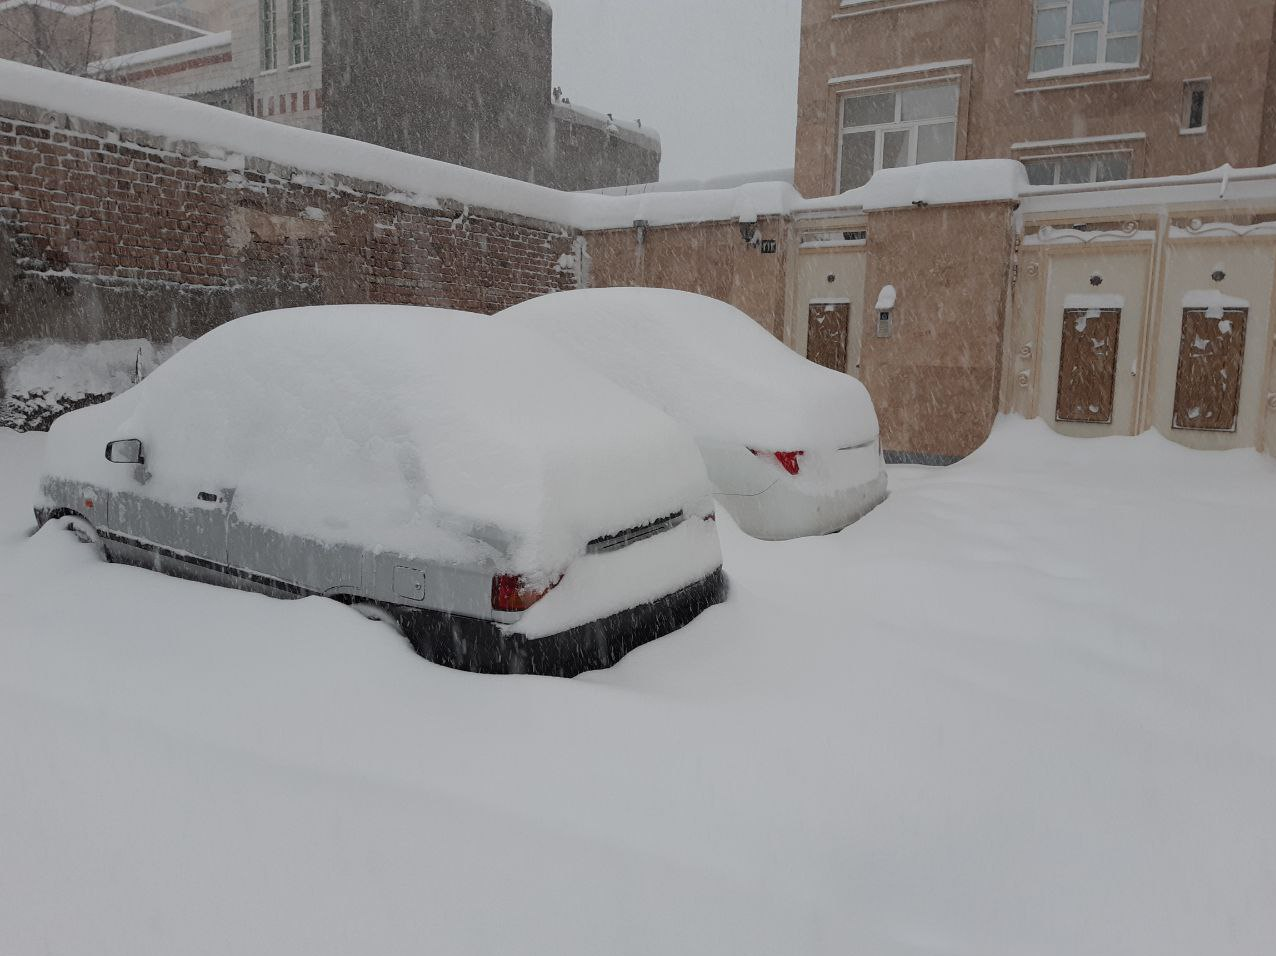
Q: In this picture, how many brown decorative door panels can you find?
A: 3